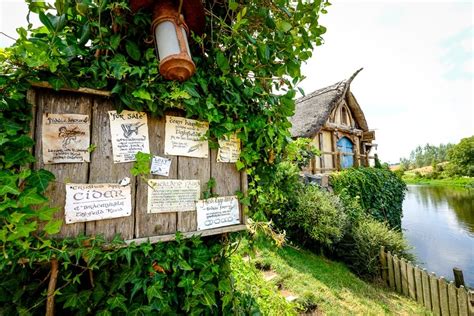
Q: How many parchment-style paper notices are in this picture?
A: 8